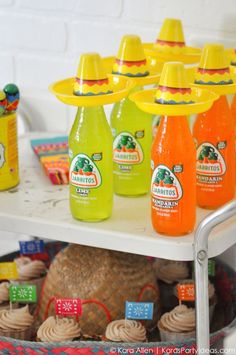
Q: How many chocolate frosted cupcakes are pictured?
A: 8